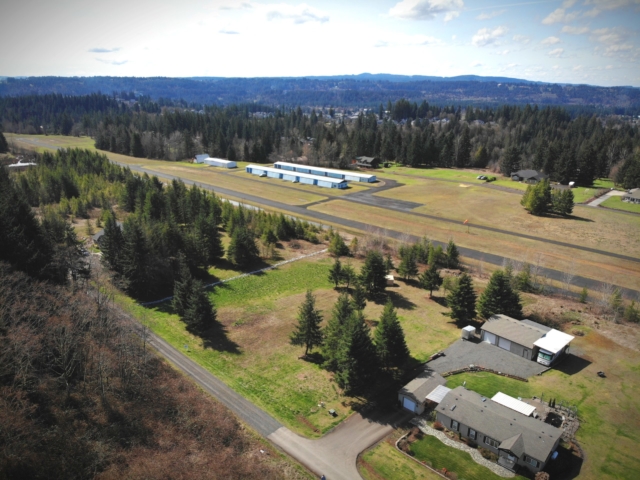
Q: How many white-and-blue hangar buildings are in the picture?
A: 2